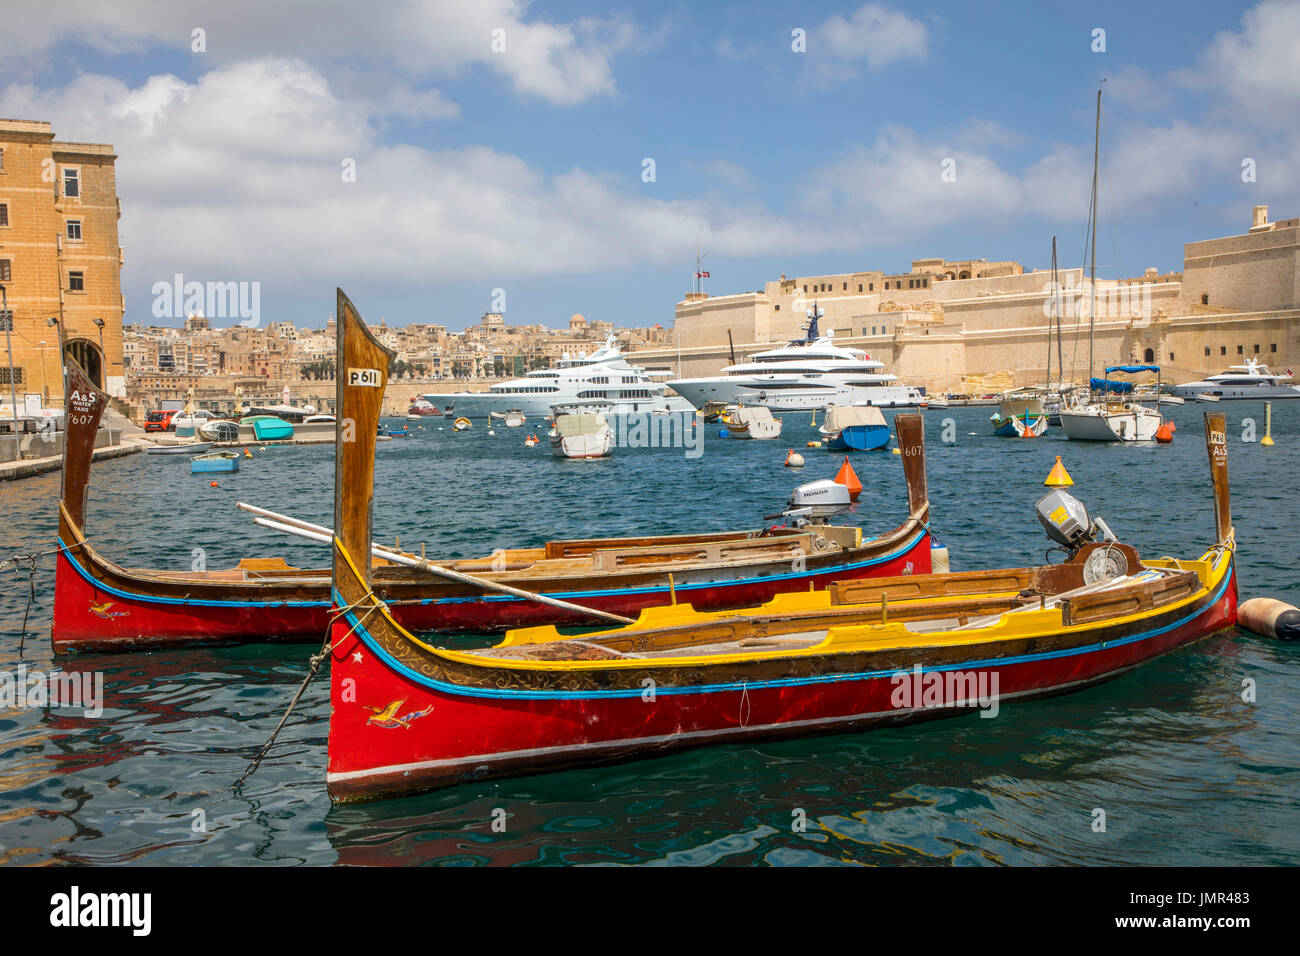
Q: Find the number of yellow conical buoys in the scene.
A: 1